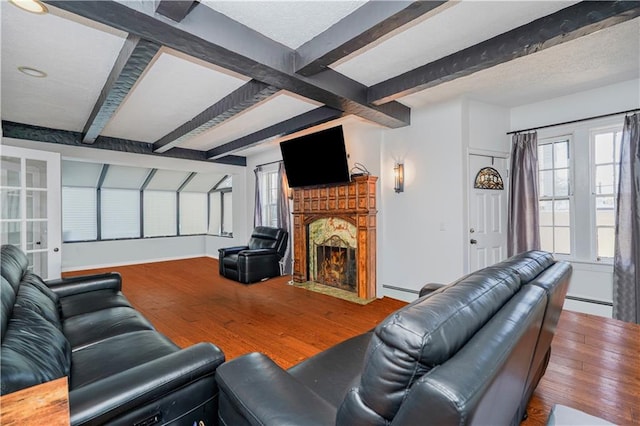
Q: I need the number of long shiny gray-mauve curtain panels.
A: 4